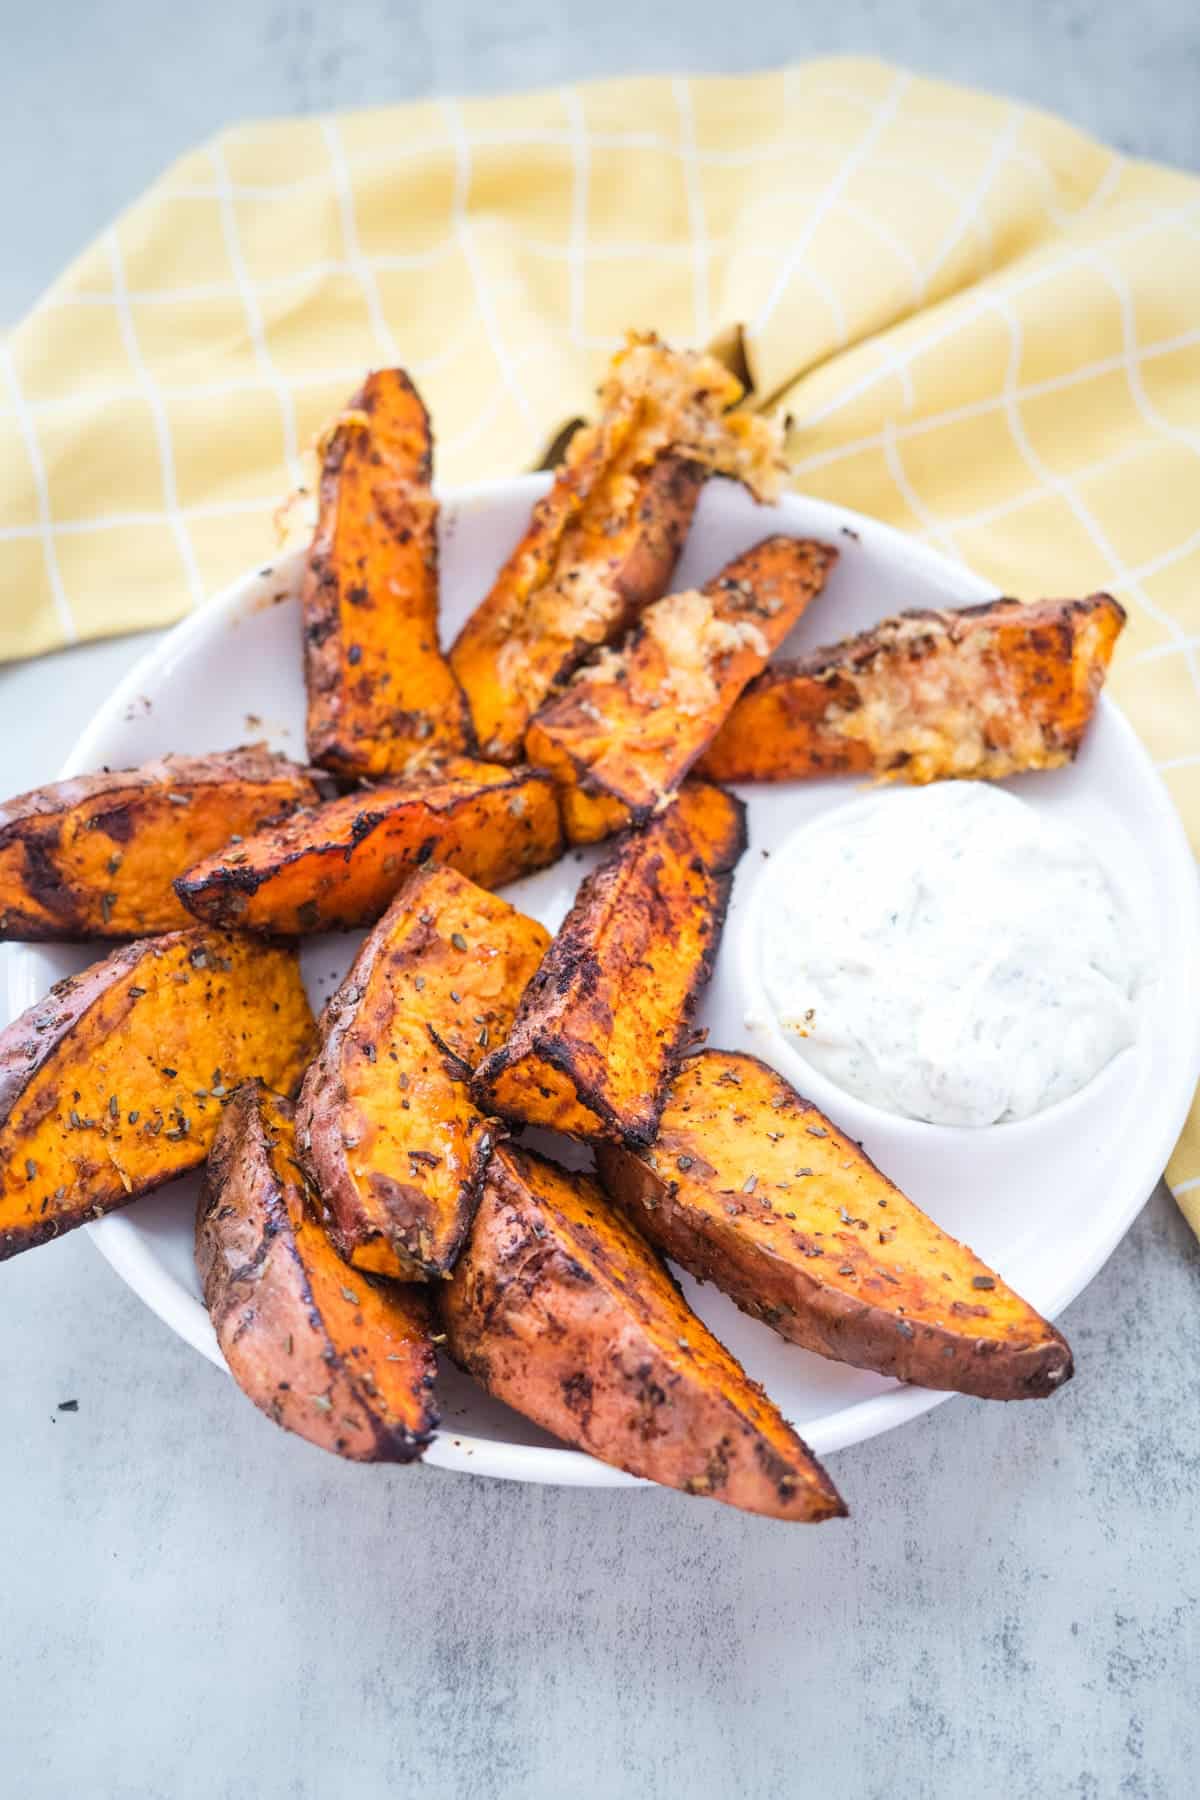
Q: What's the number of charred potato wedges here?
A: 12